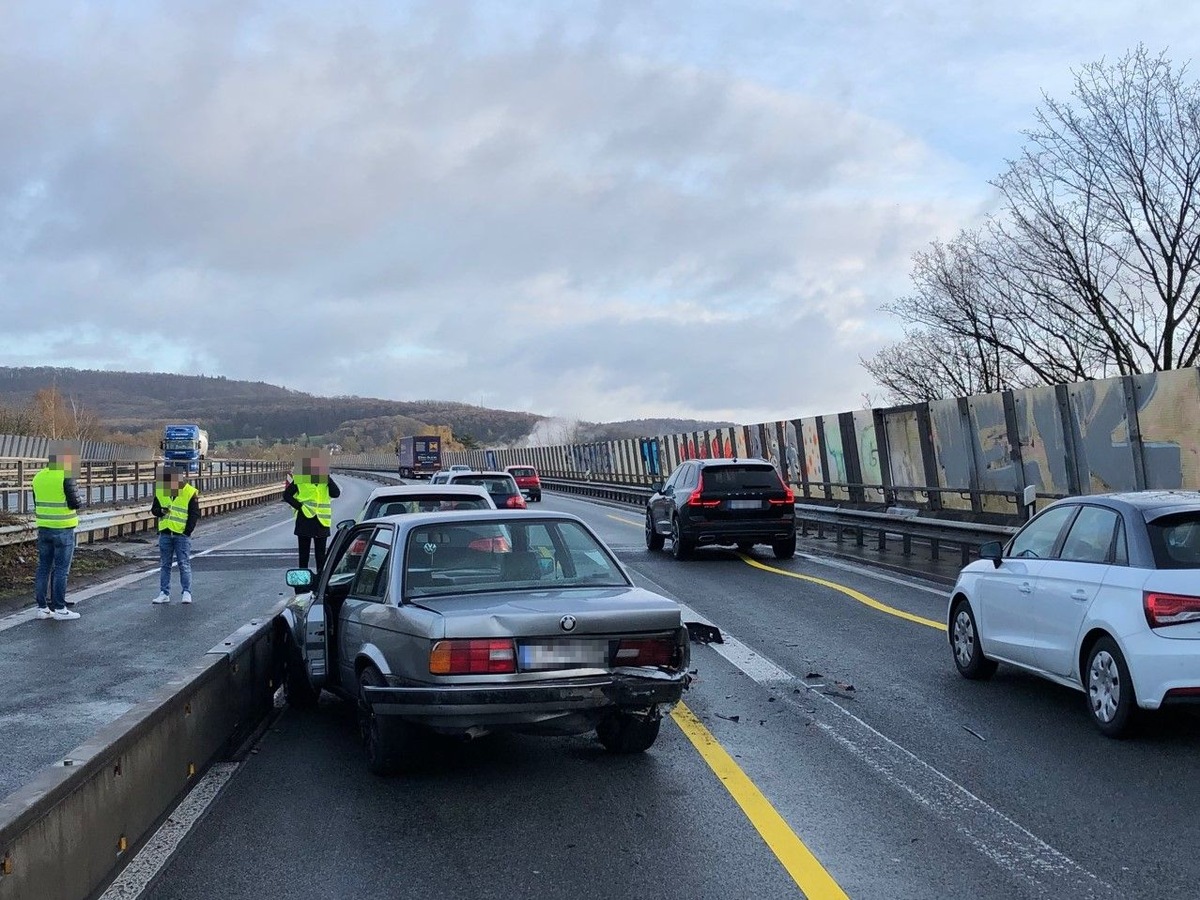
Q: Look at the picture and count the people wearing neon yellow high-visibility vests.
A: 3